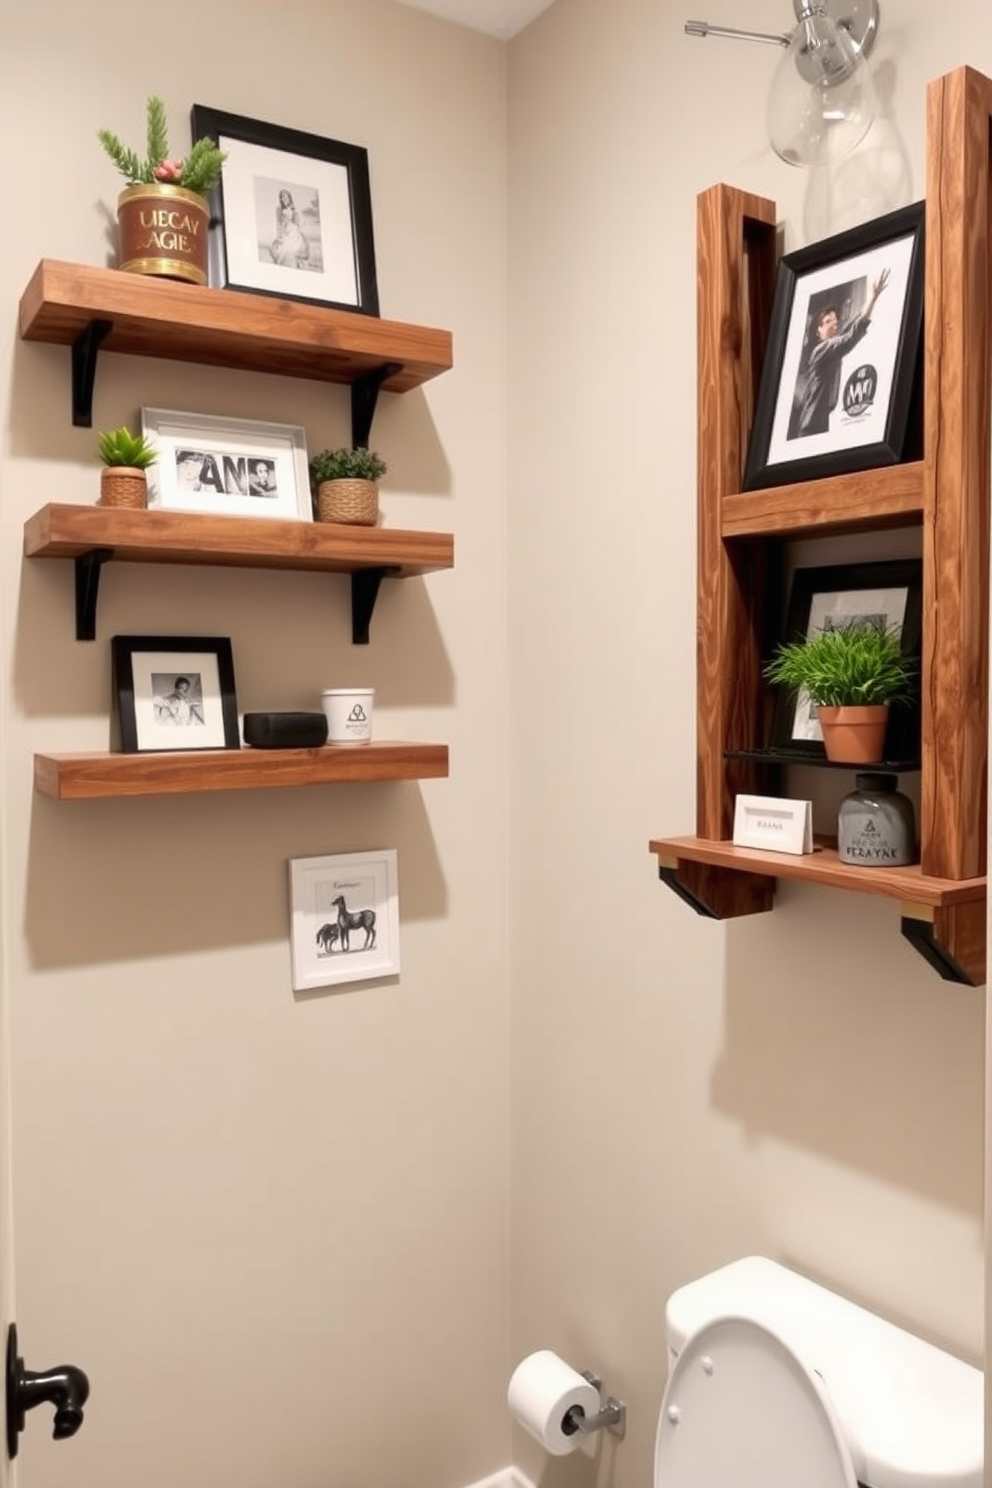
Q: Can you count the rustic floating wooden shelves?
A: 3